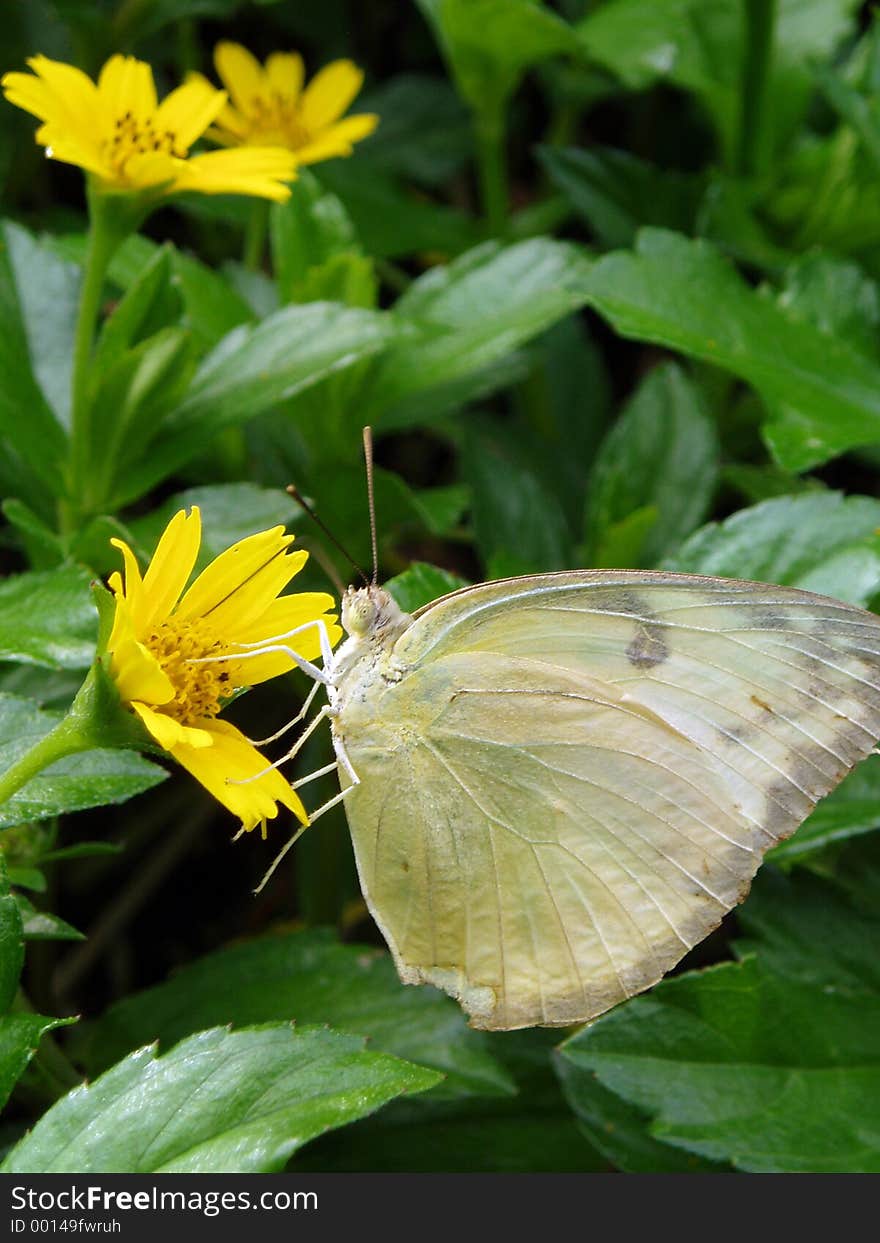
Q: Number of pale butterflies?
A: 1